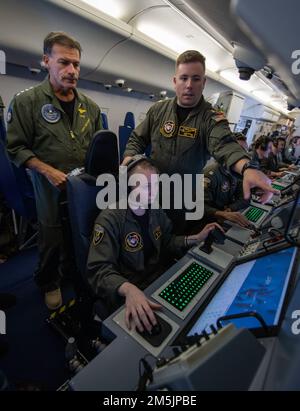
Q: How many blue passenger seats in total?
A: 4